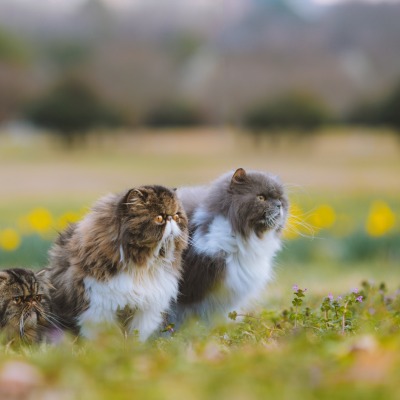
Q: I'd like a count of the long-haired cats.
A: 3